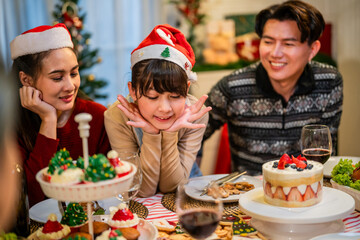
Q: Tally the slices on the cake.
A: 5